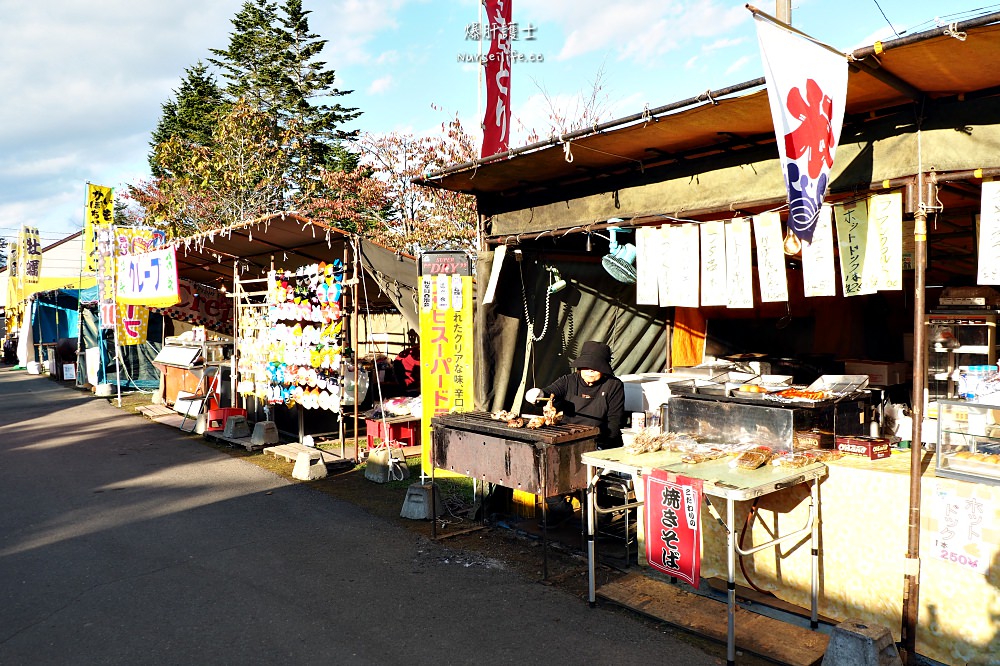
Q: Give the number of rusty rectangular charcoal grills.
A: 1